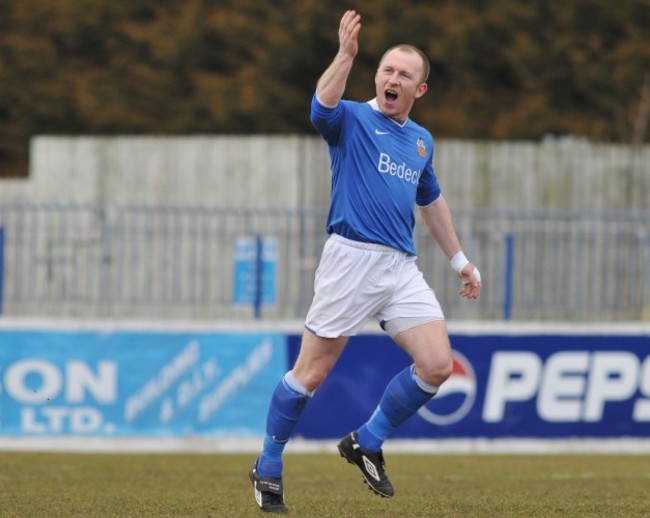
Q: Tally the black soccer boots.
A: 2